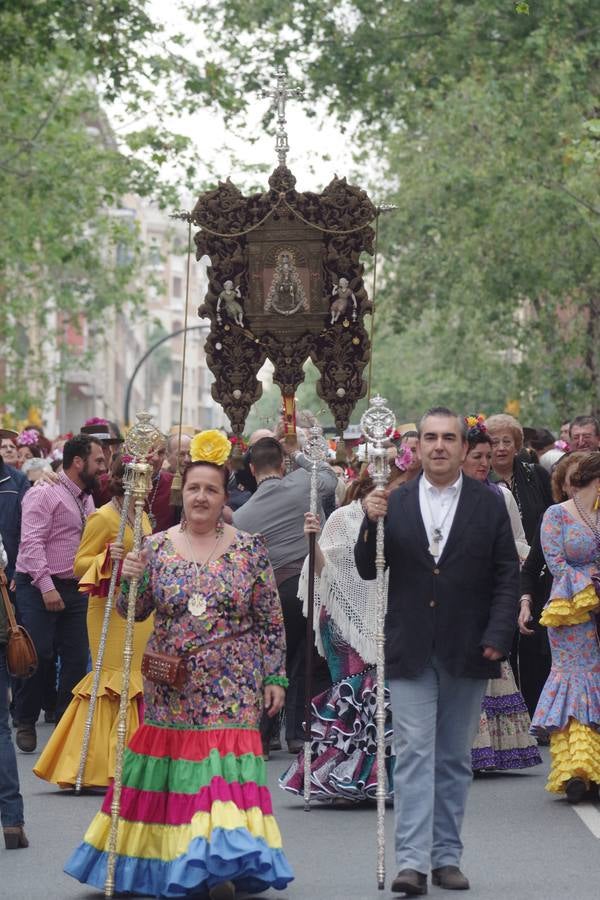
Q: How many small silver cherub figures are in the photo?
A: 2